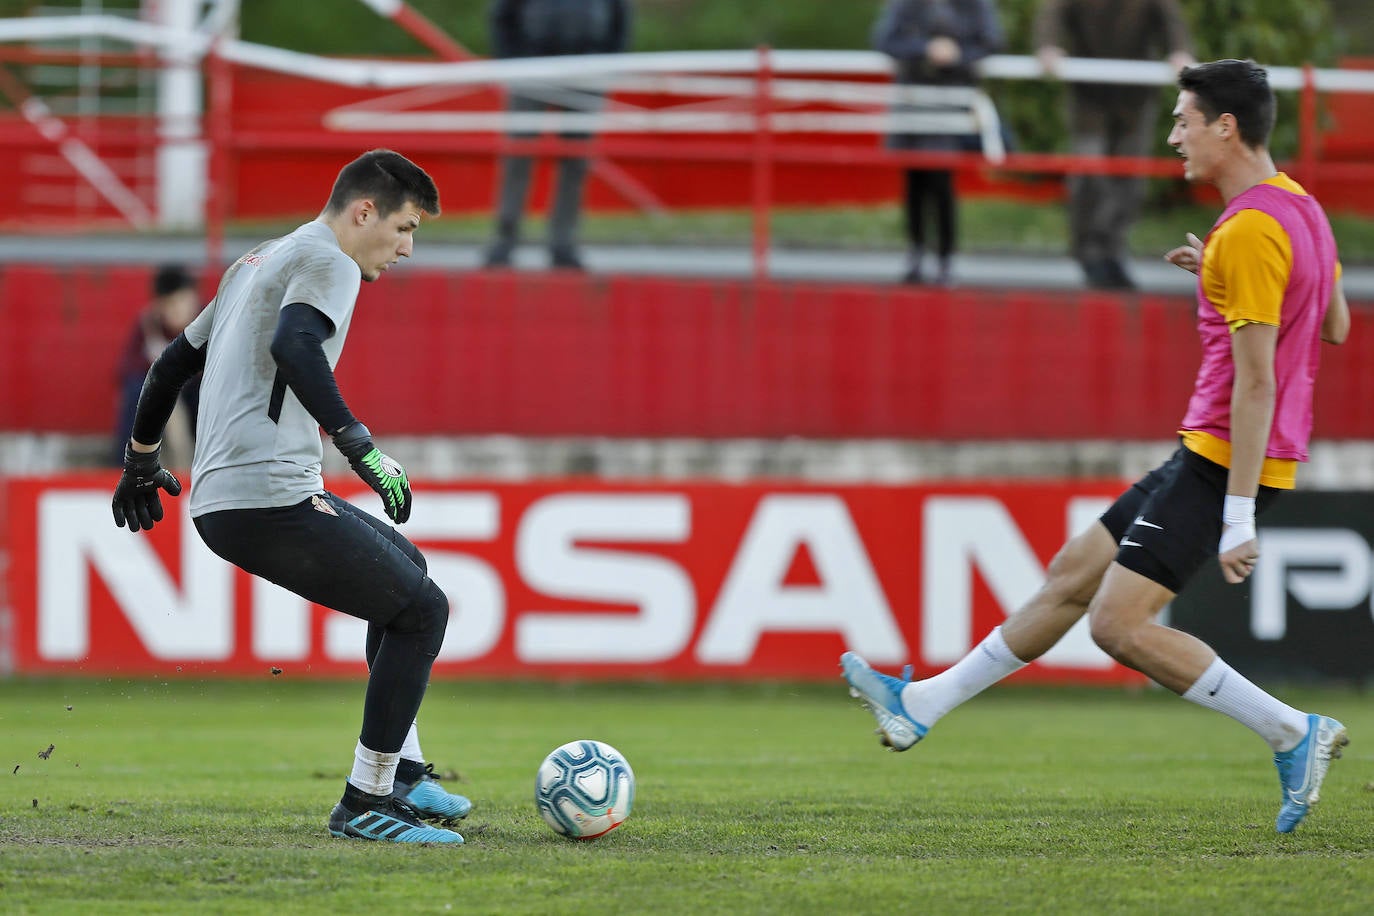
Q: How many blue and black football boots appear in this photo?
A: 2